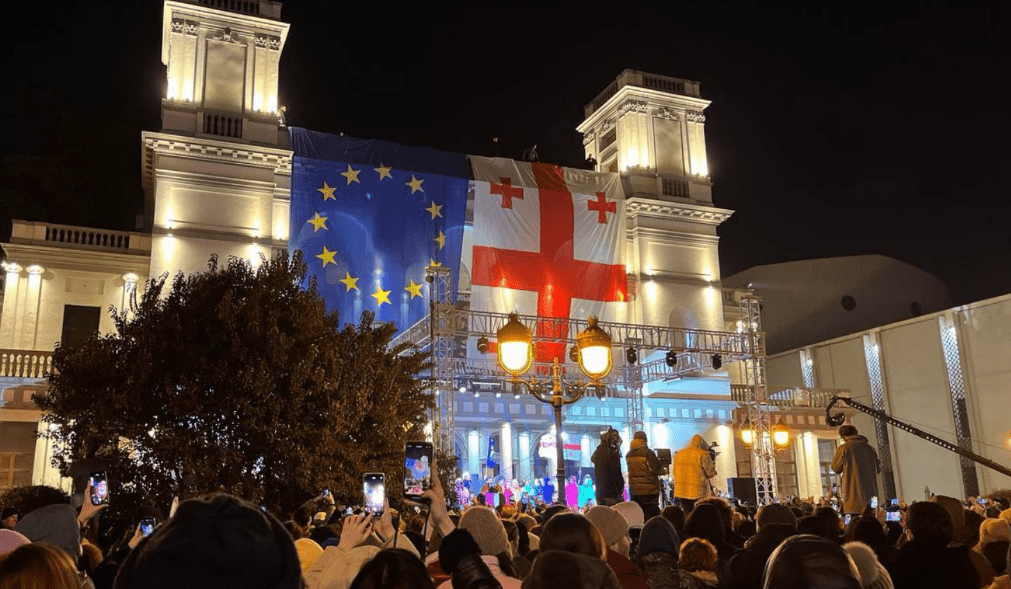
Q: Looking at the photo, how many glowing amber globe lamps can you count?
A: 4